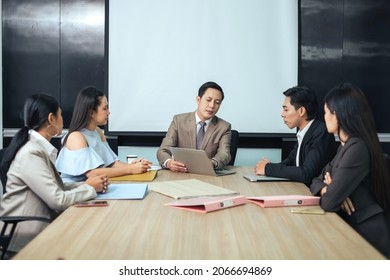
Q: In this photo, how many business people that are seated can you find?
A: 5